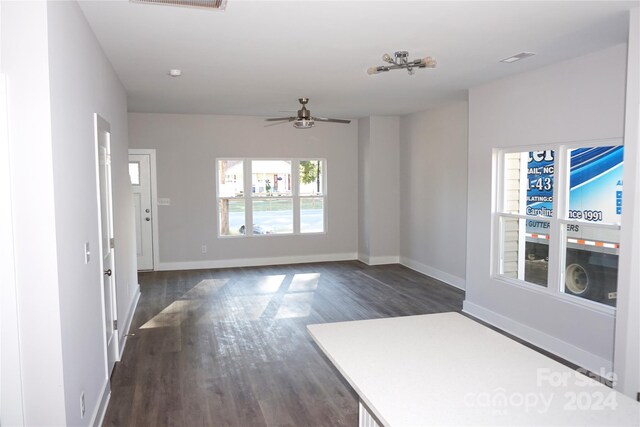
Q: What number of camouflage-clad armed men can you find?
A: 0